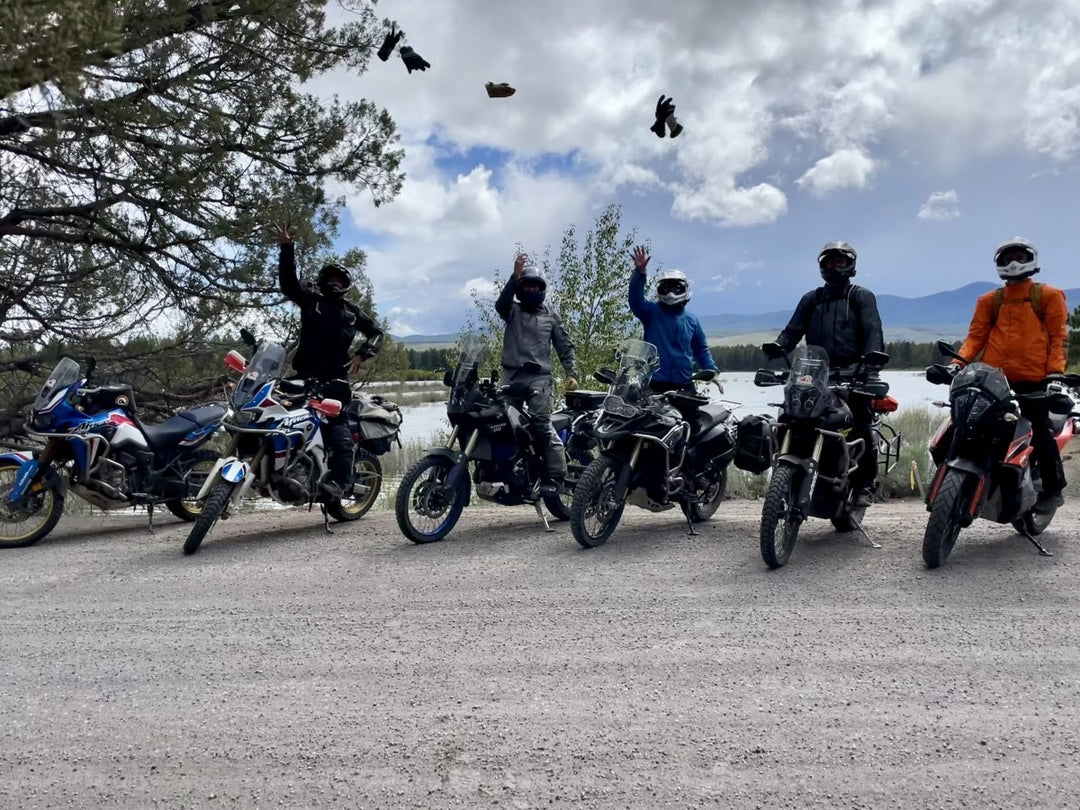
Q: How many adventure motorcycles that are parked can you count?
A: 6